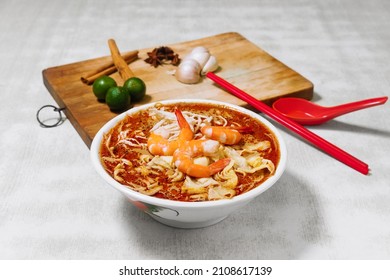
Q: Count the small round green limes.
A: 3